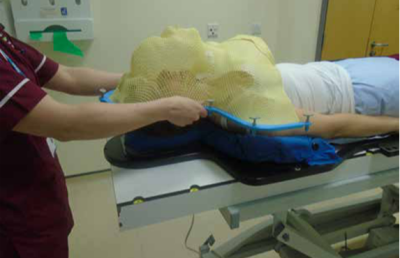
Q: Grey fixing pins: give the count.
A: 4